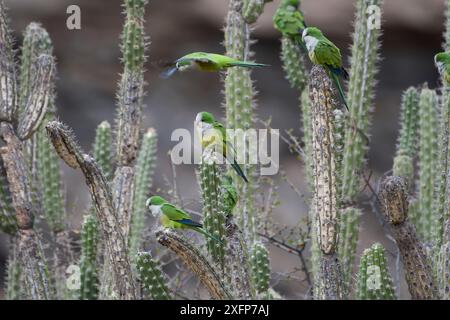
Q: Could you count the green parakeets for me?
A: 7